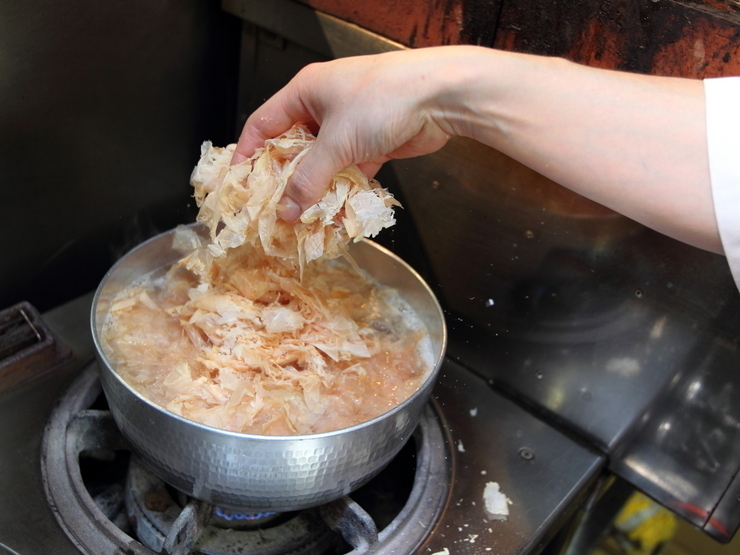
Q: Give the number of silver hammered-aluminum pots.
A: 1